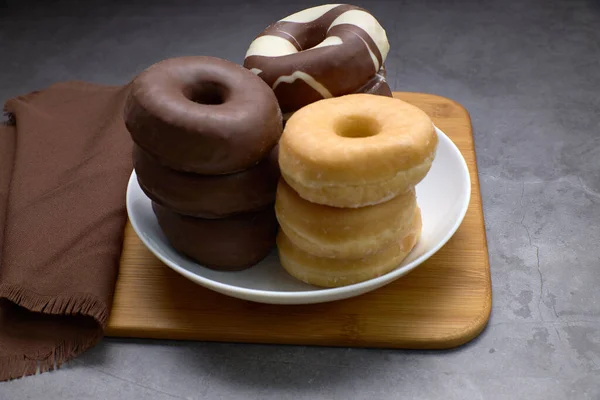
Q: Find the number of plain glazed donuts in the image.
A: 3